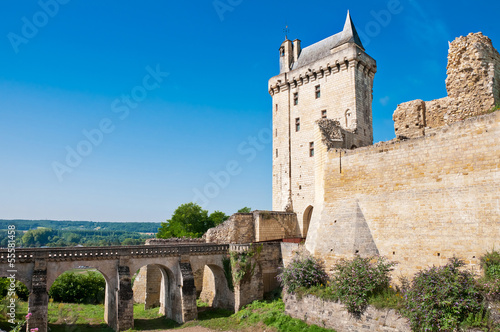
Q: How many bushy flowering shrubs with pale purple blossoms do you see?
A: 3